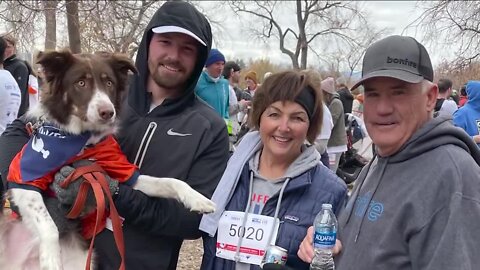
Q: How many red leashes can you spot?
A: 1